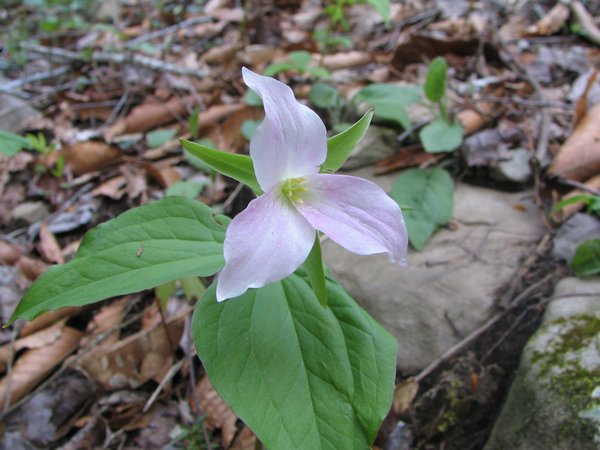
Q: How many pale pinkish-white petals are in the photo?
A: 3